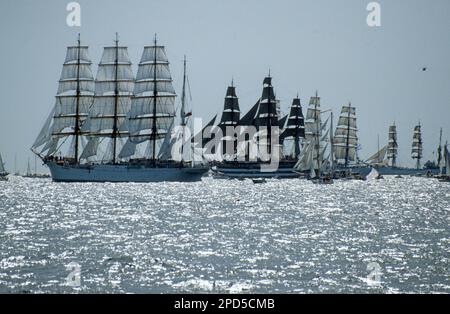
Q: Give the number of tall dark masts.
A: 3